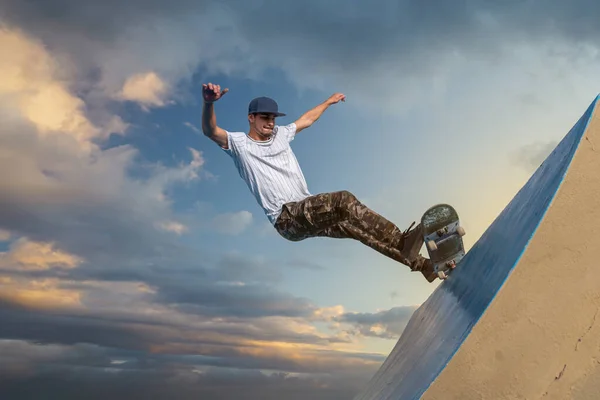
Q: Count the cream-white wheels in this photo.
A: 3